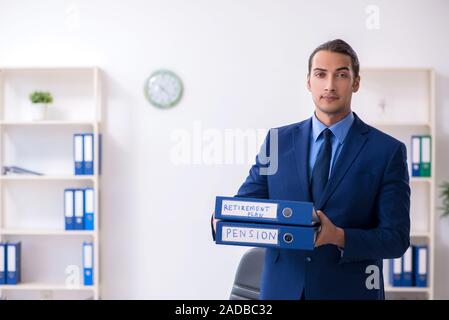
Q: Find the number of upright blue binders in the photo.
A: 12